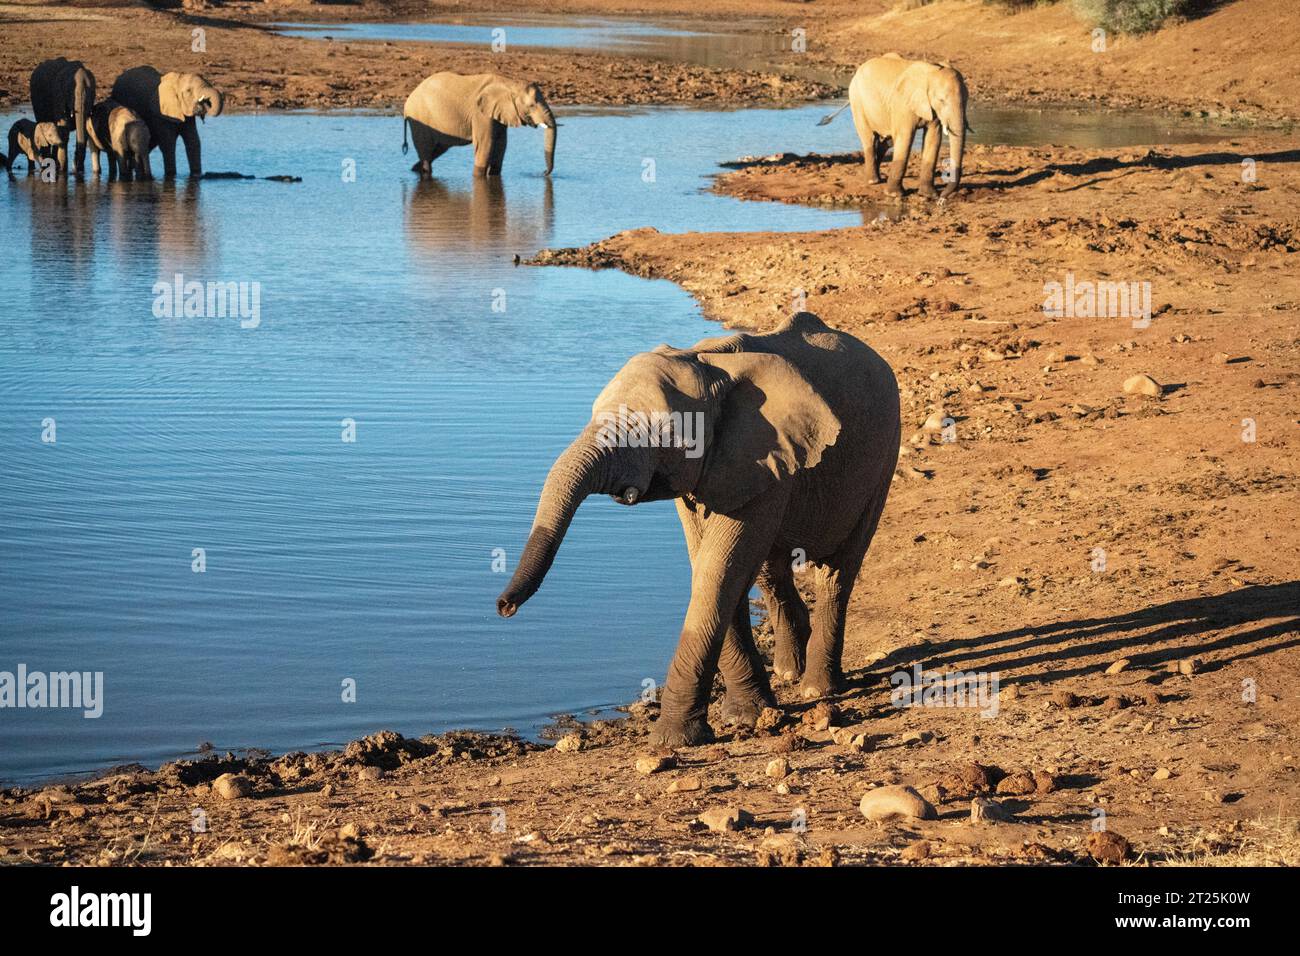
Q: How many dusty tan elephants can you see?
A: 2